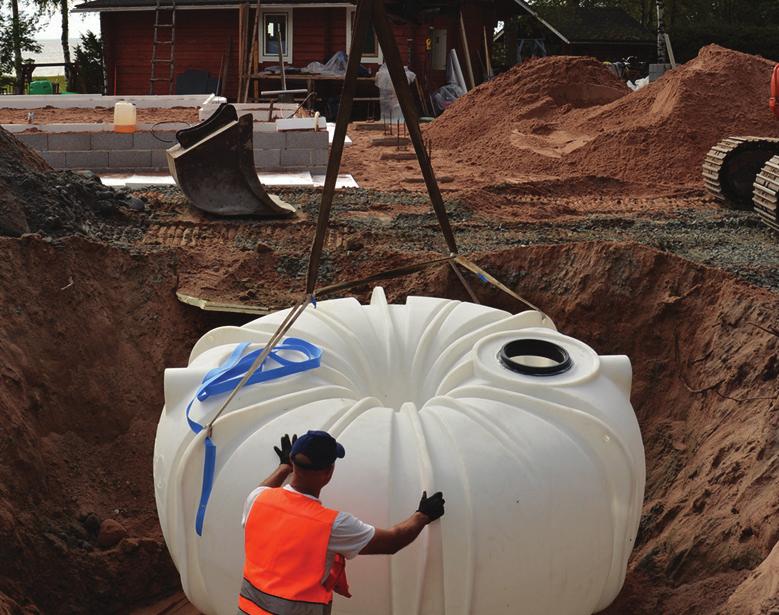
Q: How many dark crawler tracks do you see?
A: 2